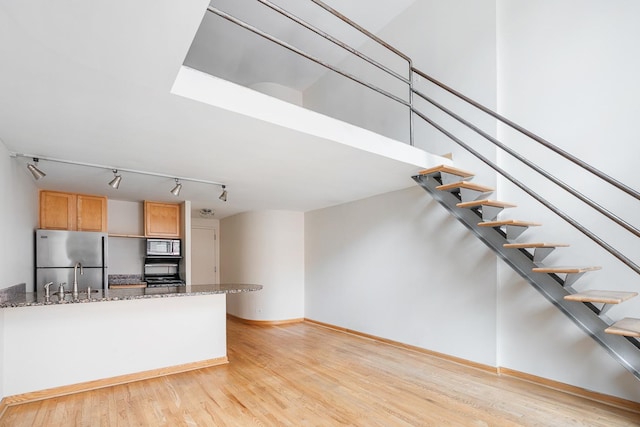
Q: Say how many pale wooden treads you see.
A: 8